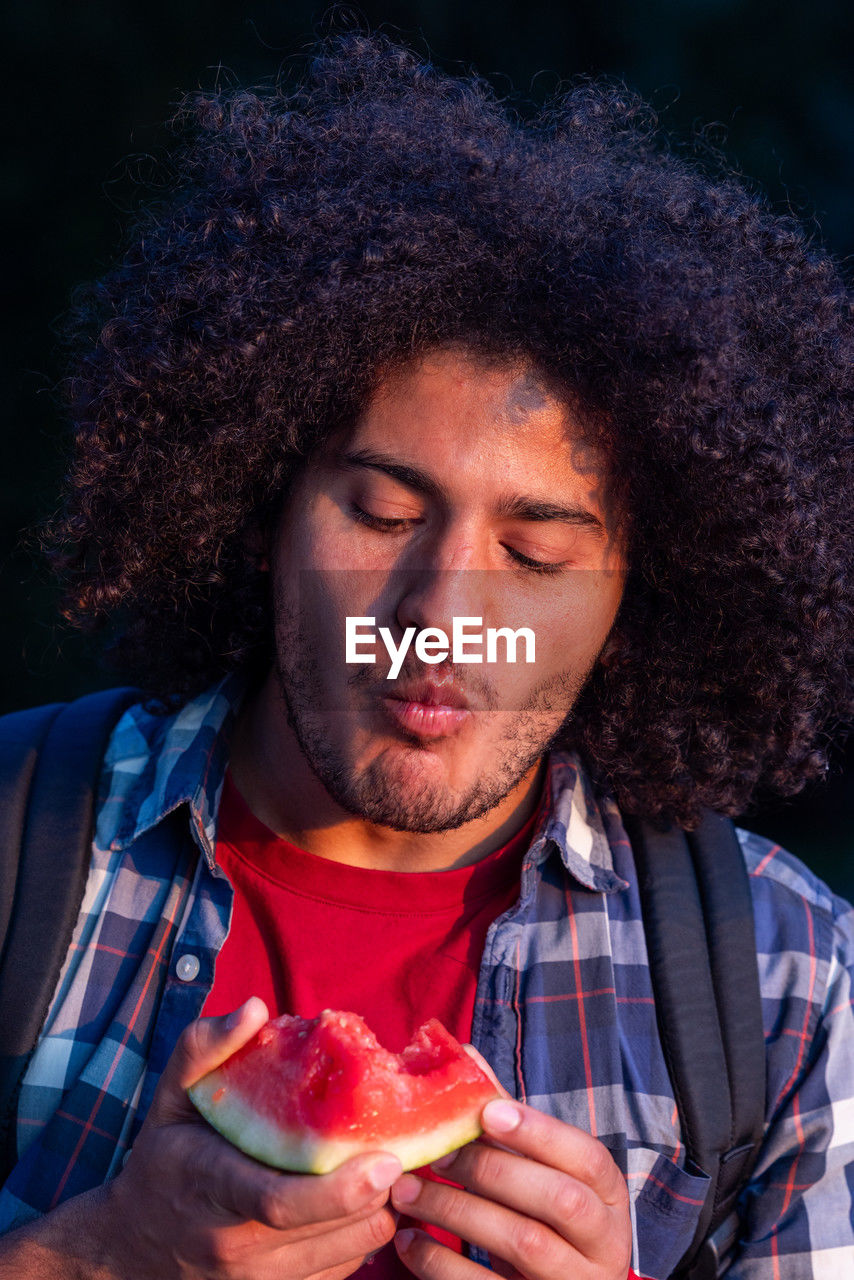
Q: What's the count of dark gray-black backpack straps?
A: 2